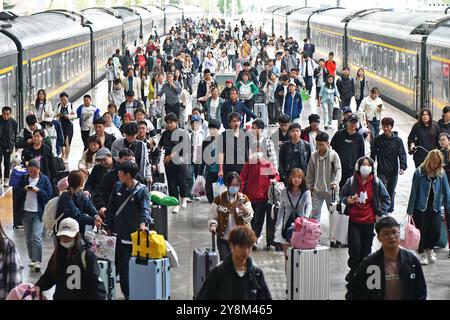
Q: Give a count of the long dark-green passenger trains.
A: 2